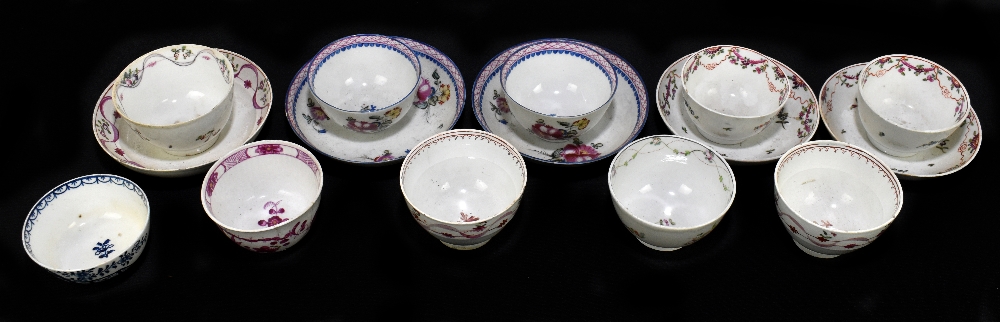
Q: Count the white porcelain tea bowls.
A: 10